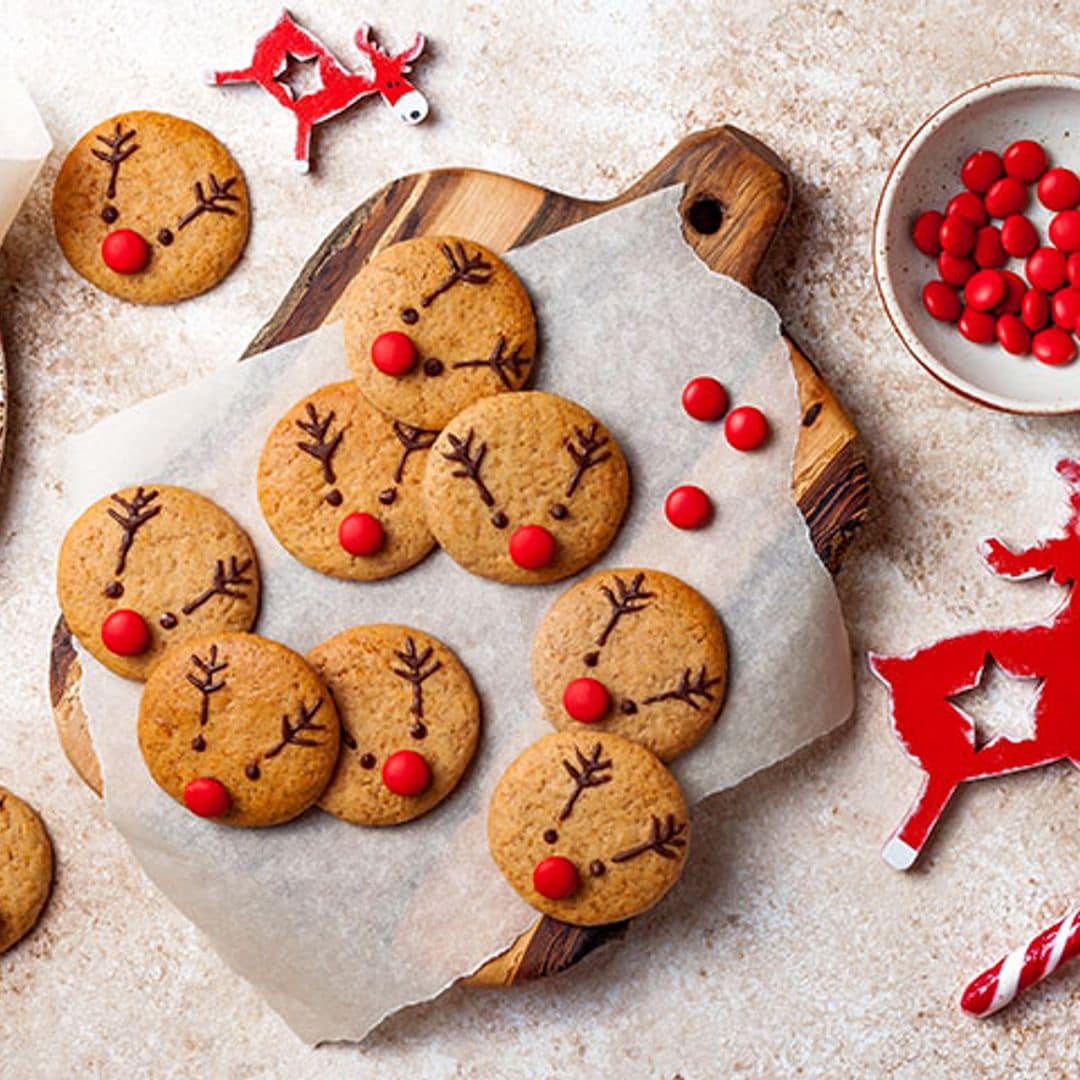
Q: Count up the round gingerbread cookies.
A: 10